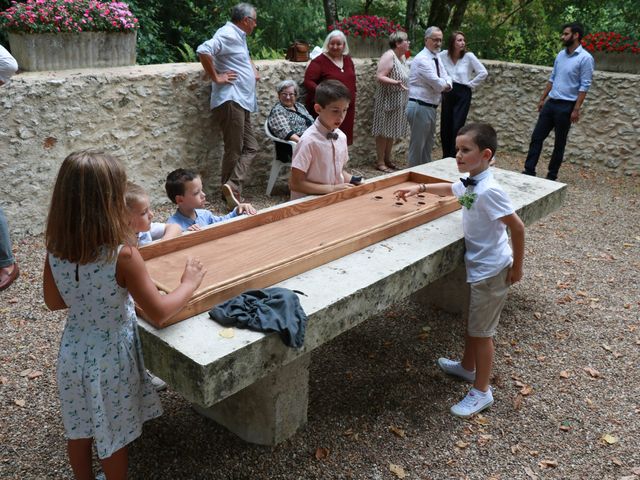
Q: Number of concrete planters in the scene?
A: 3